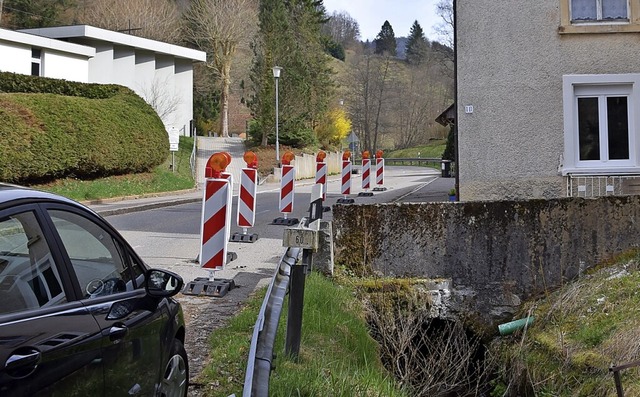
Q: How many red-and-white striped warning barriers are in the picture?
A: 8